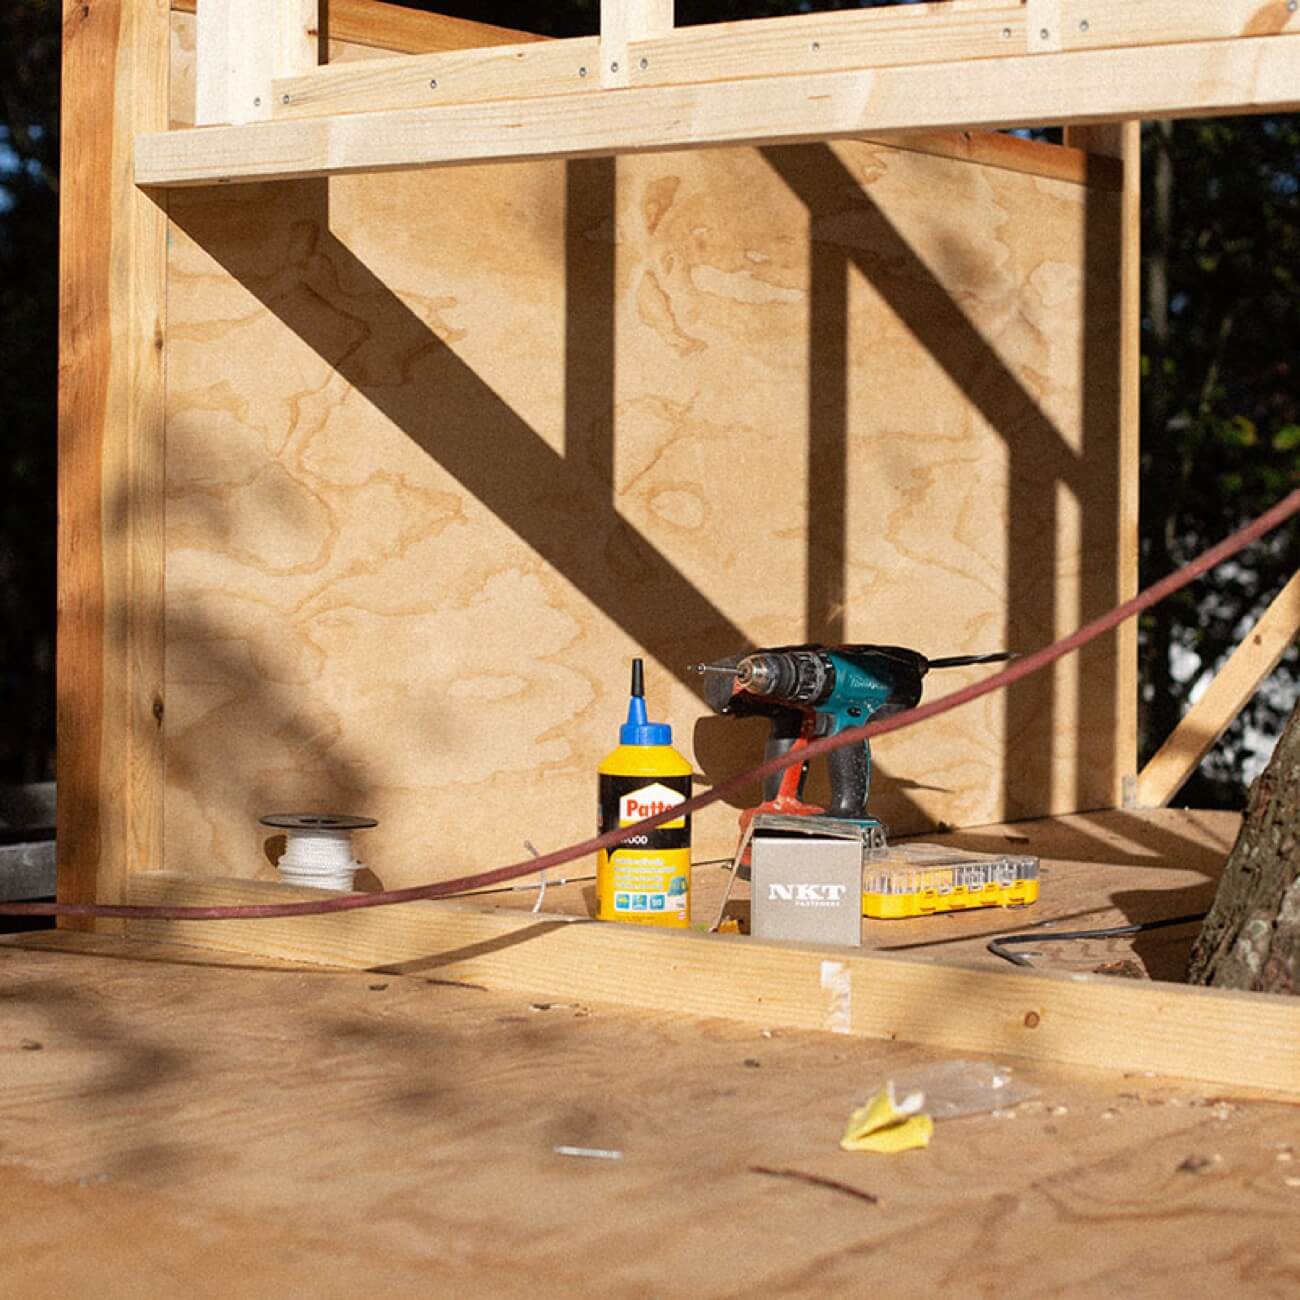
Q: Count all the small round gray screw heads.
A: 11